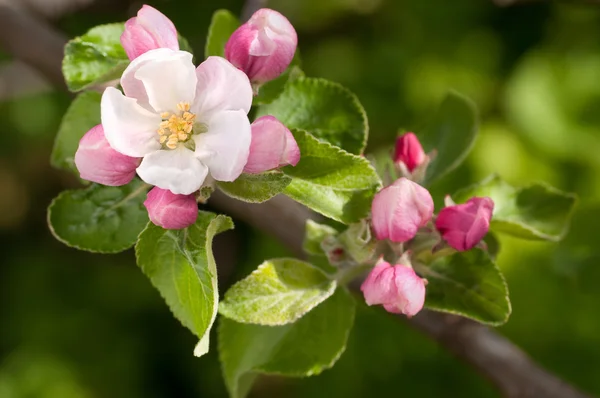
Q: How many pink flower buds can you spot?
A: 9